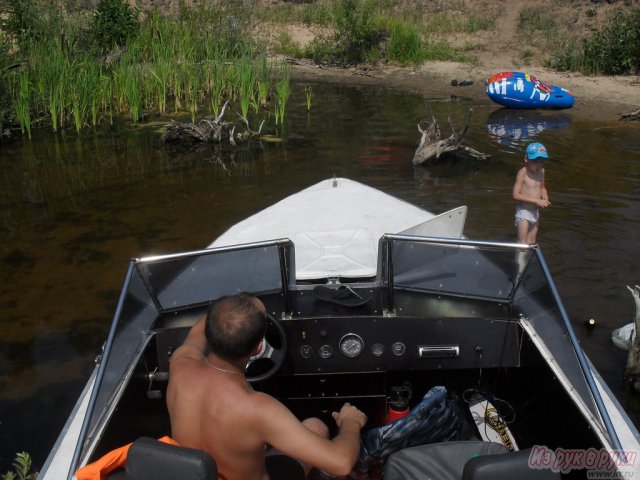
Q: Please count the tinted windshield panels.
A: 4